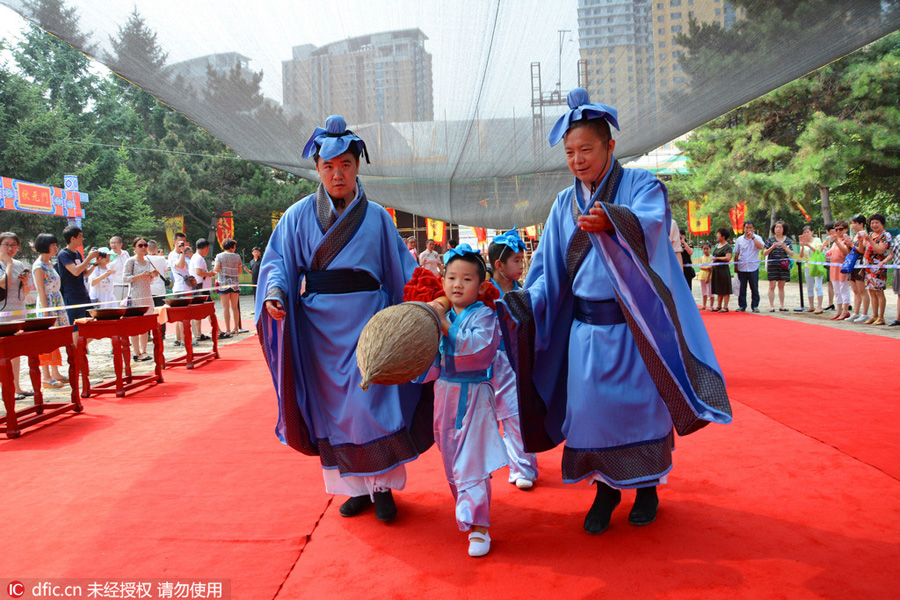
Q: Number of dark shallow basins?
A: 6